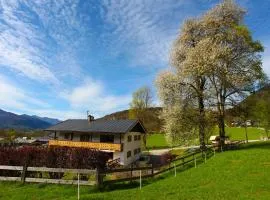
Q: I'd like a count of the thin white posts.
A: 7